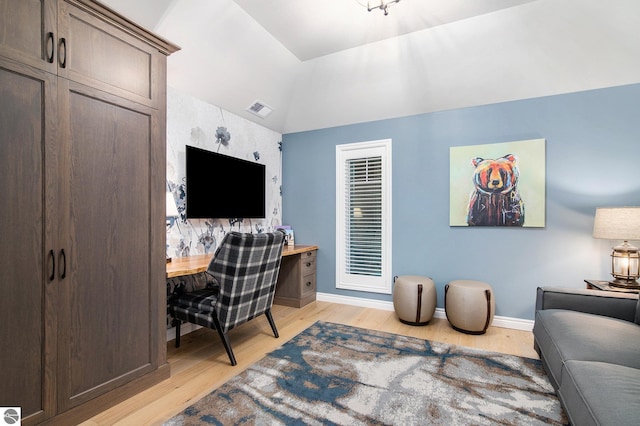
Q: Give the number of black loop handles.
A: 4